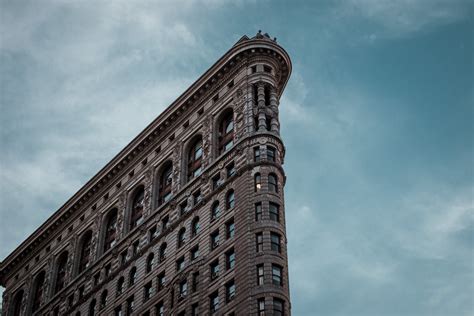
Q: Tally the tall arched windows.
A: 9